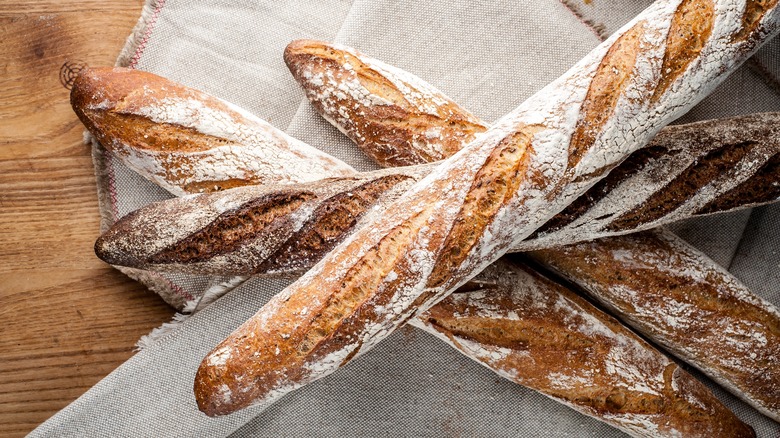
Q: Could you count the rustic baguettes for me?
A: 4